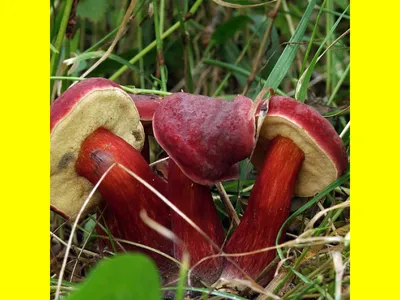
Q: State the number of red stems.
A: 3